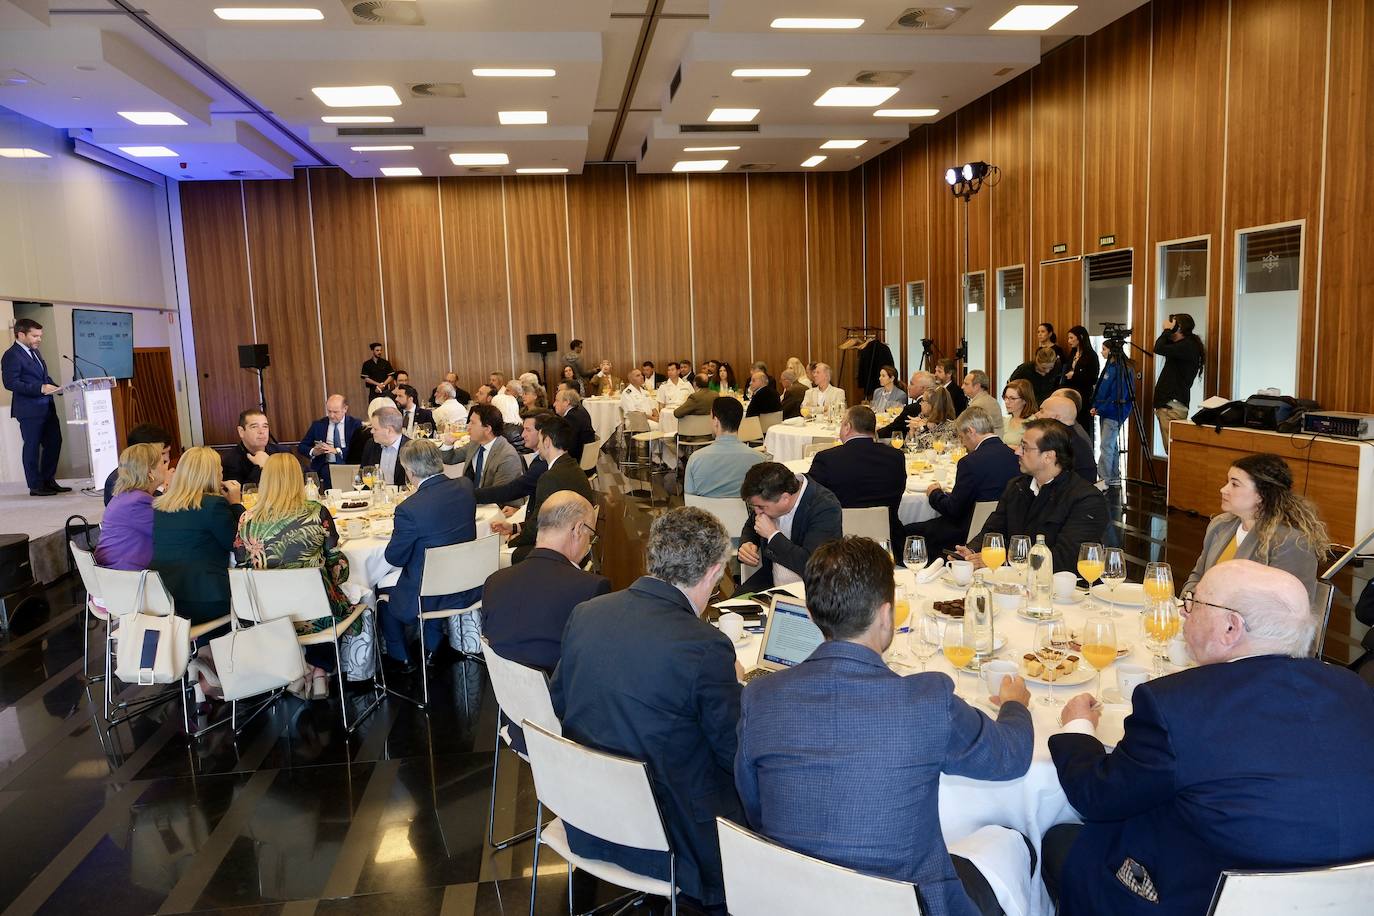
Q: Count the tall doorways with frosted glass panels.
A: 6